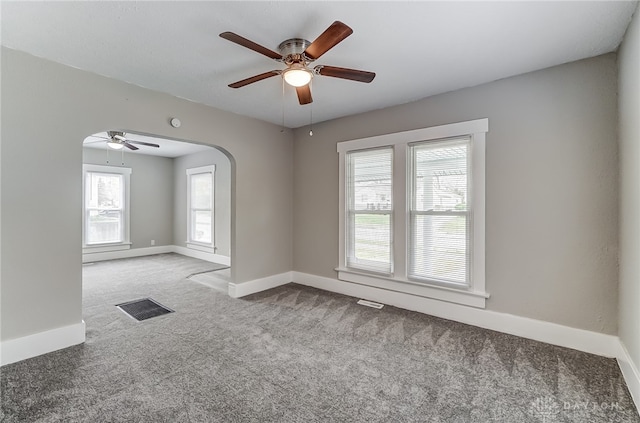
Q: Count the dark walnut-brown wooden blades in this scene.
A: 5